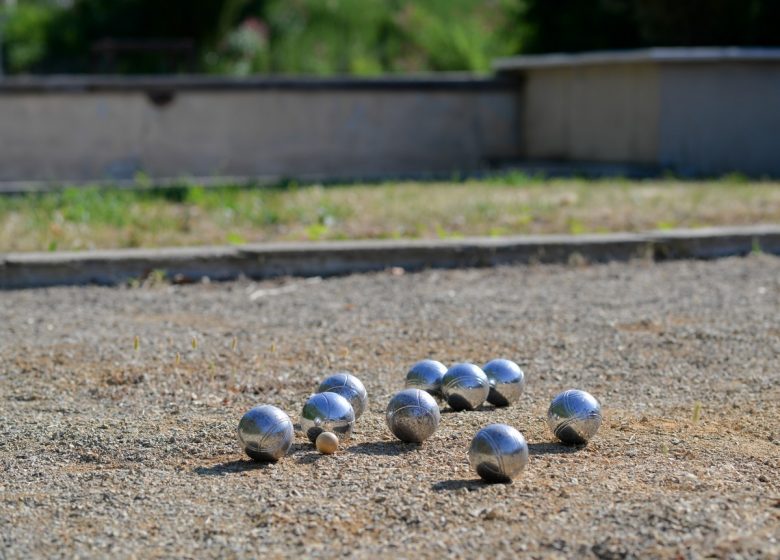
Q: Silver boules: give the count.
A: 9